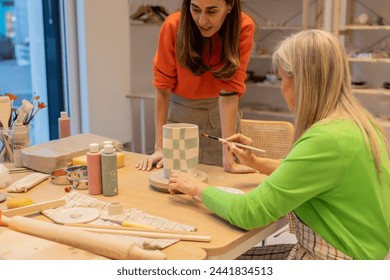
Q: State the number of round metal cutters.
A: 3